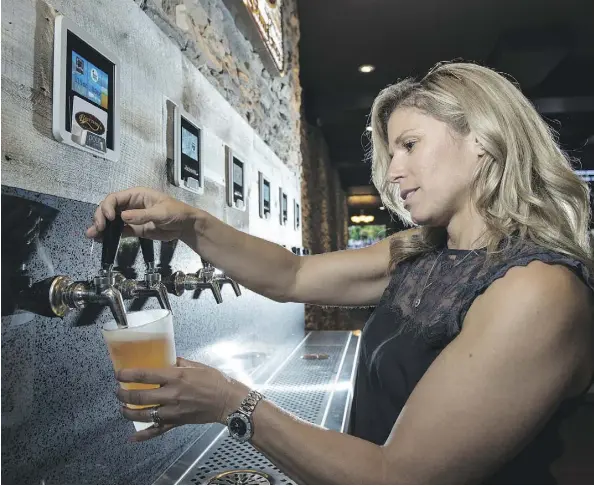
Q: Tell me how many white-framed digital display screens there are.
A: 6